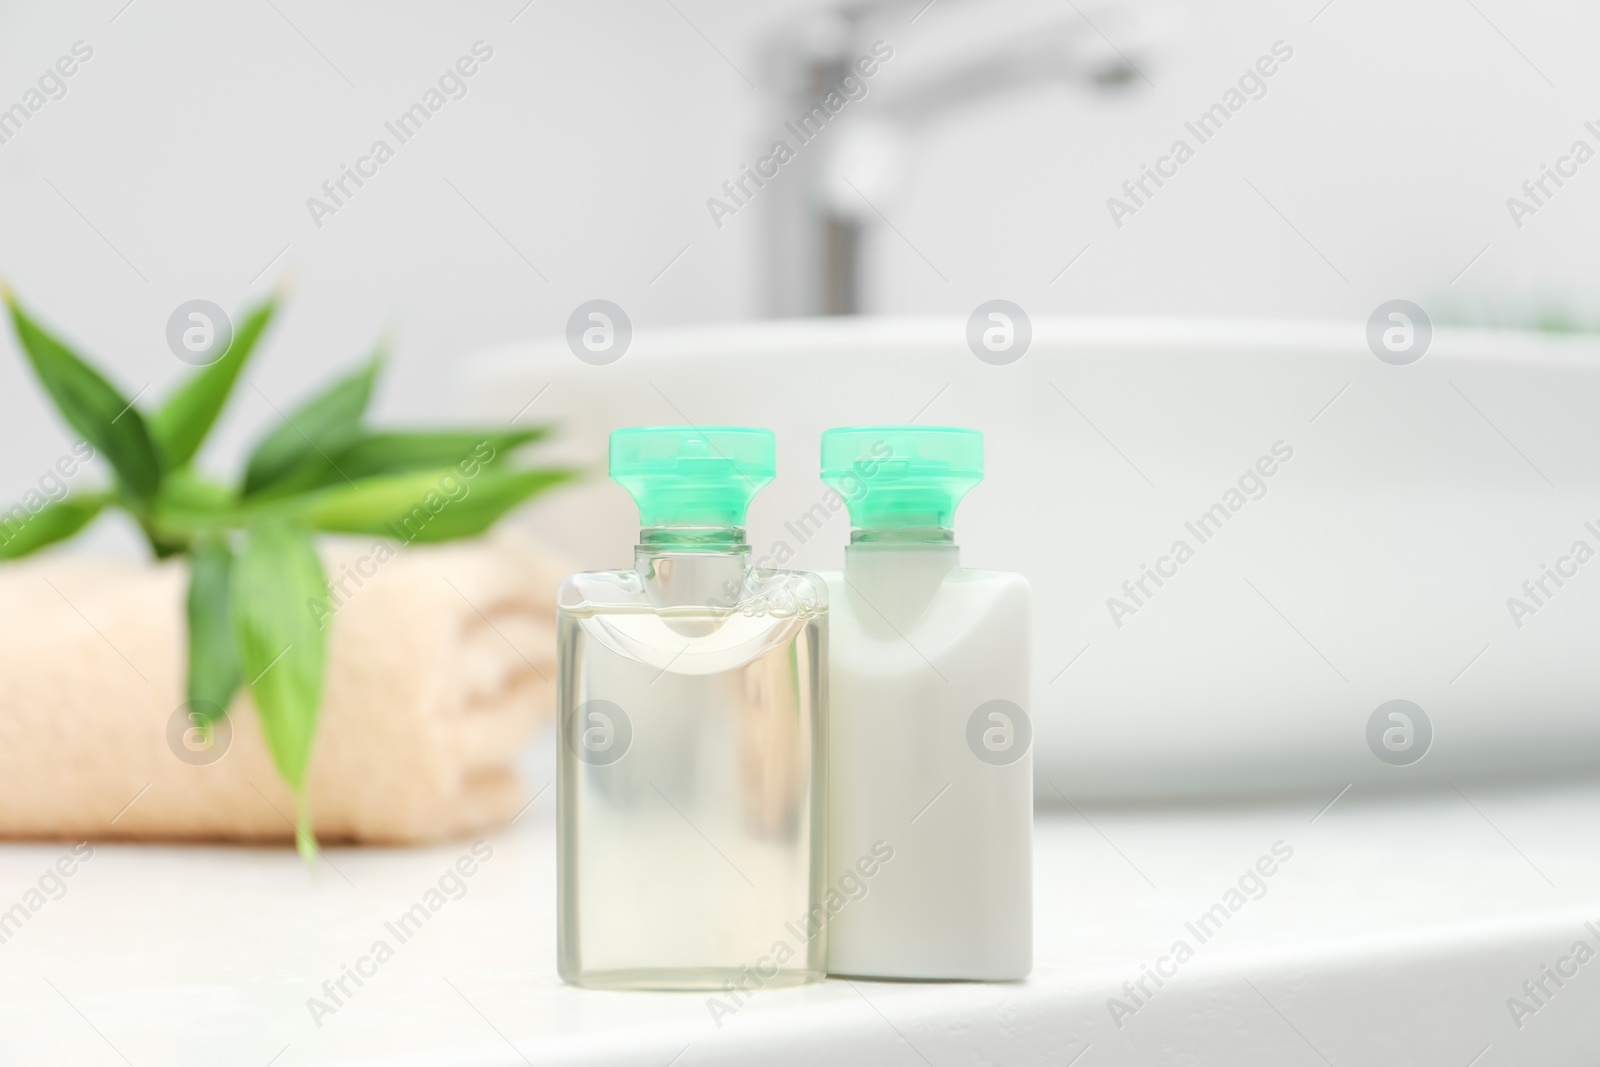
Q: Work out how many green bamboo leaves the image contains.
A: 8